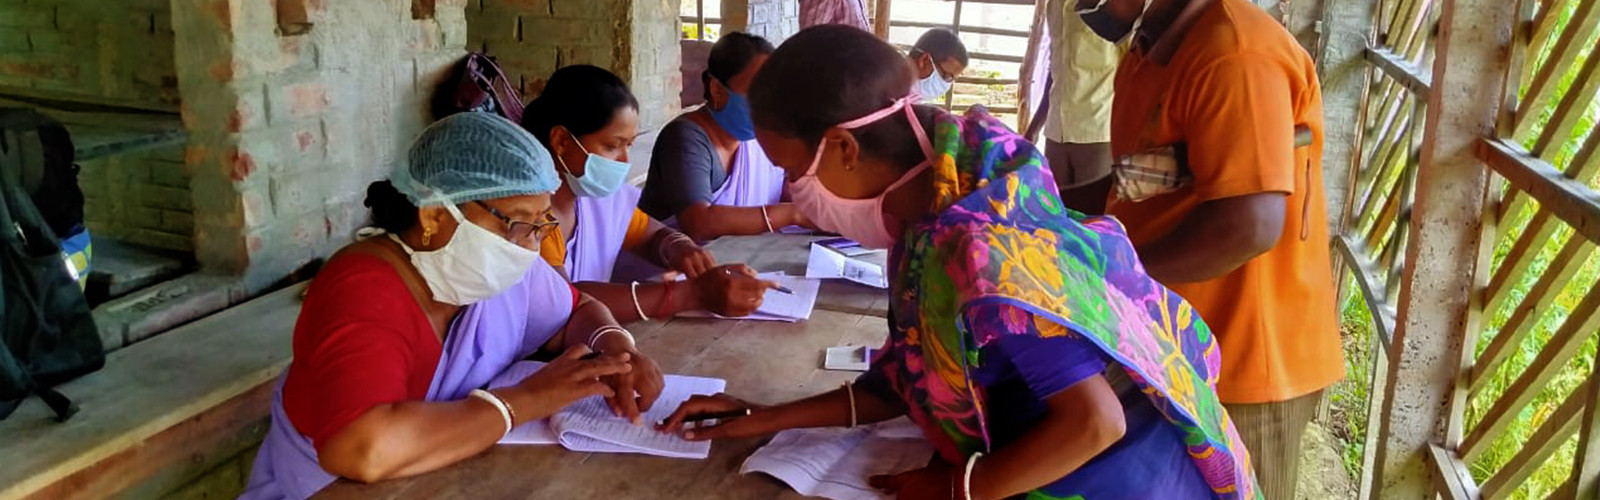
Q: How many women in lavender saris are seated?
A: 3